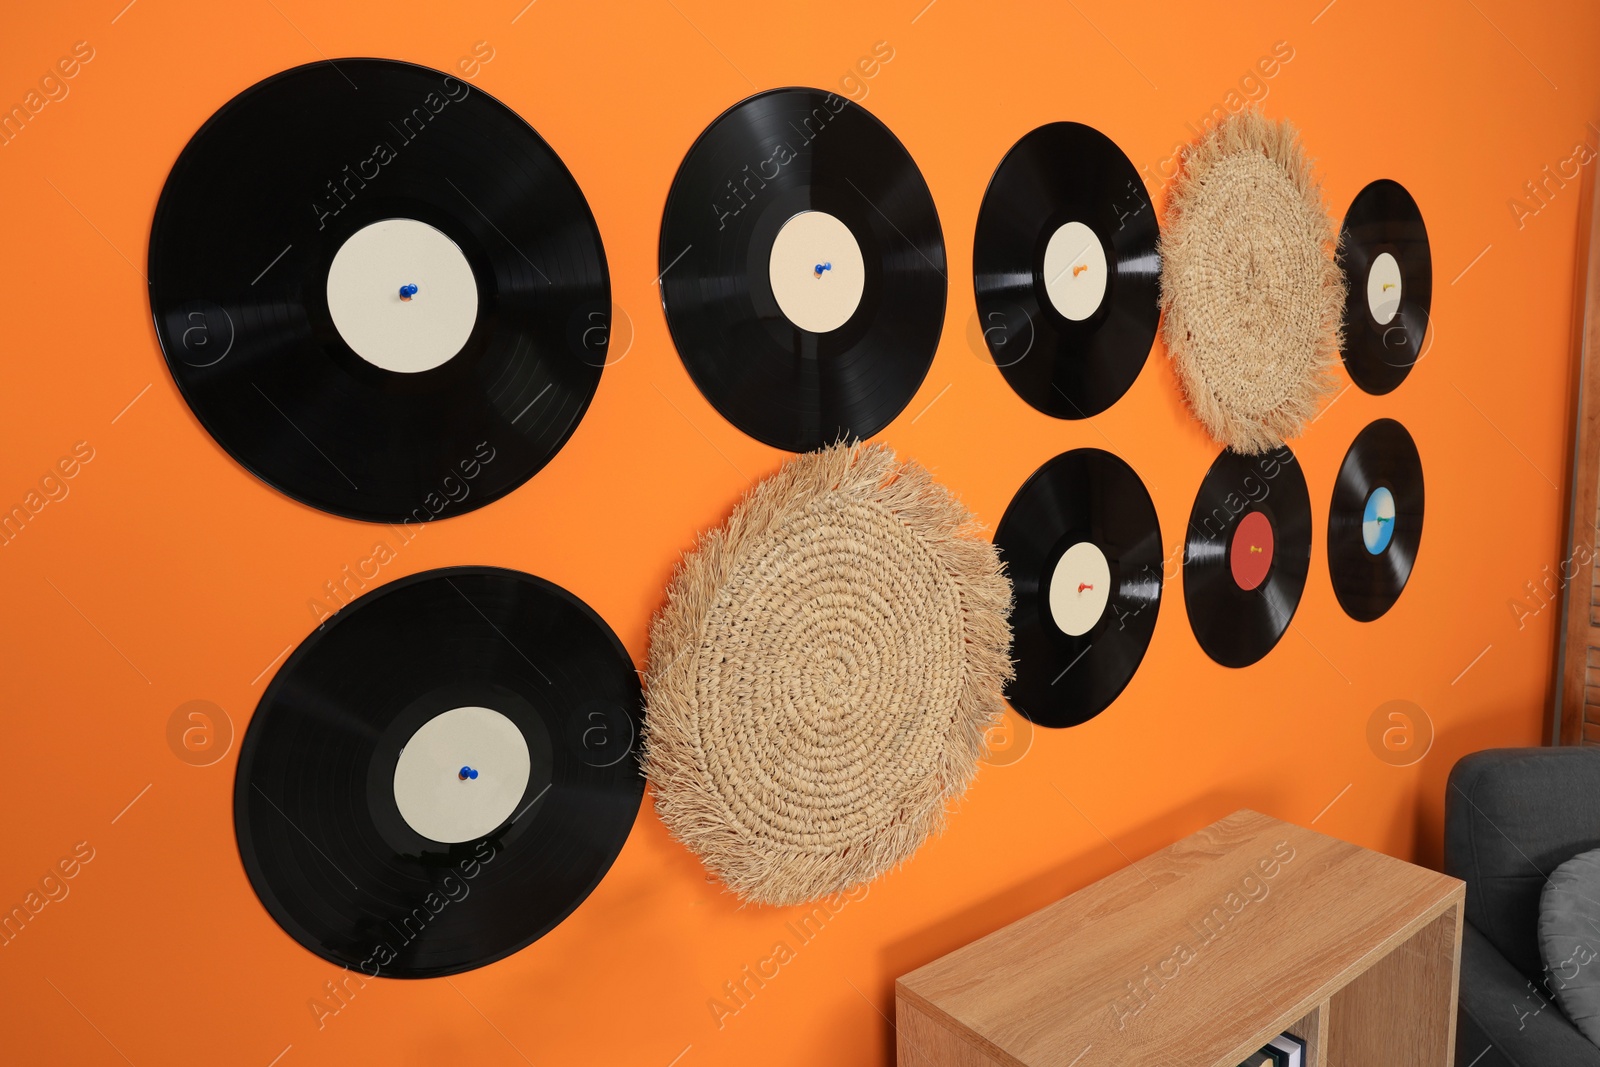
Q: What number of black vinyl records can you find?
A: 8